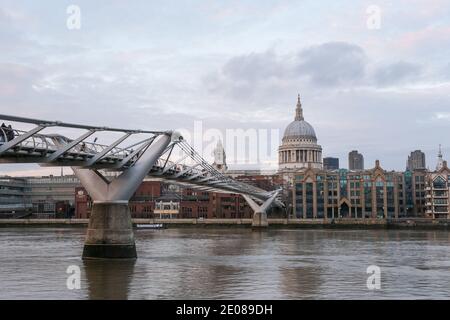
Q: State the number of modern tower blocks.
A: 3